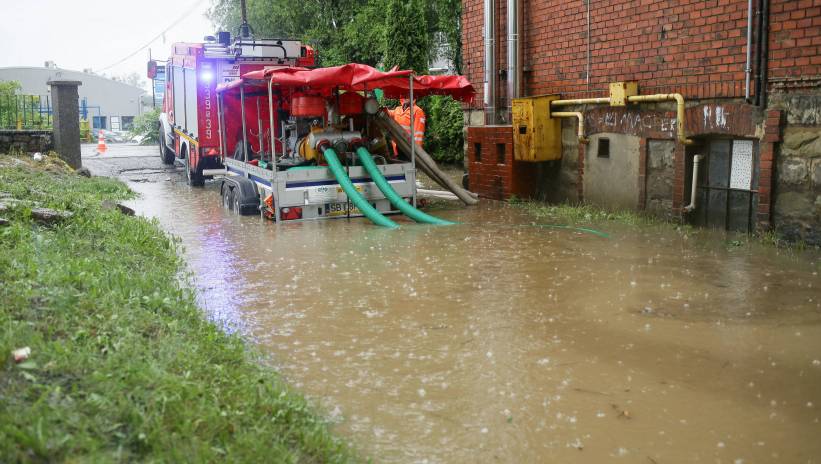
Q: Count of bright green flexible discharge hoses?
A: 2